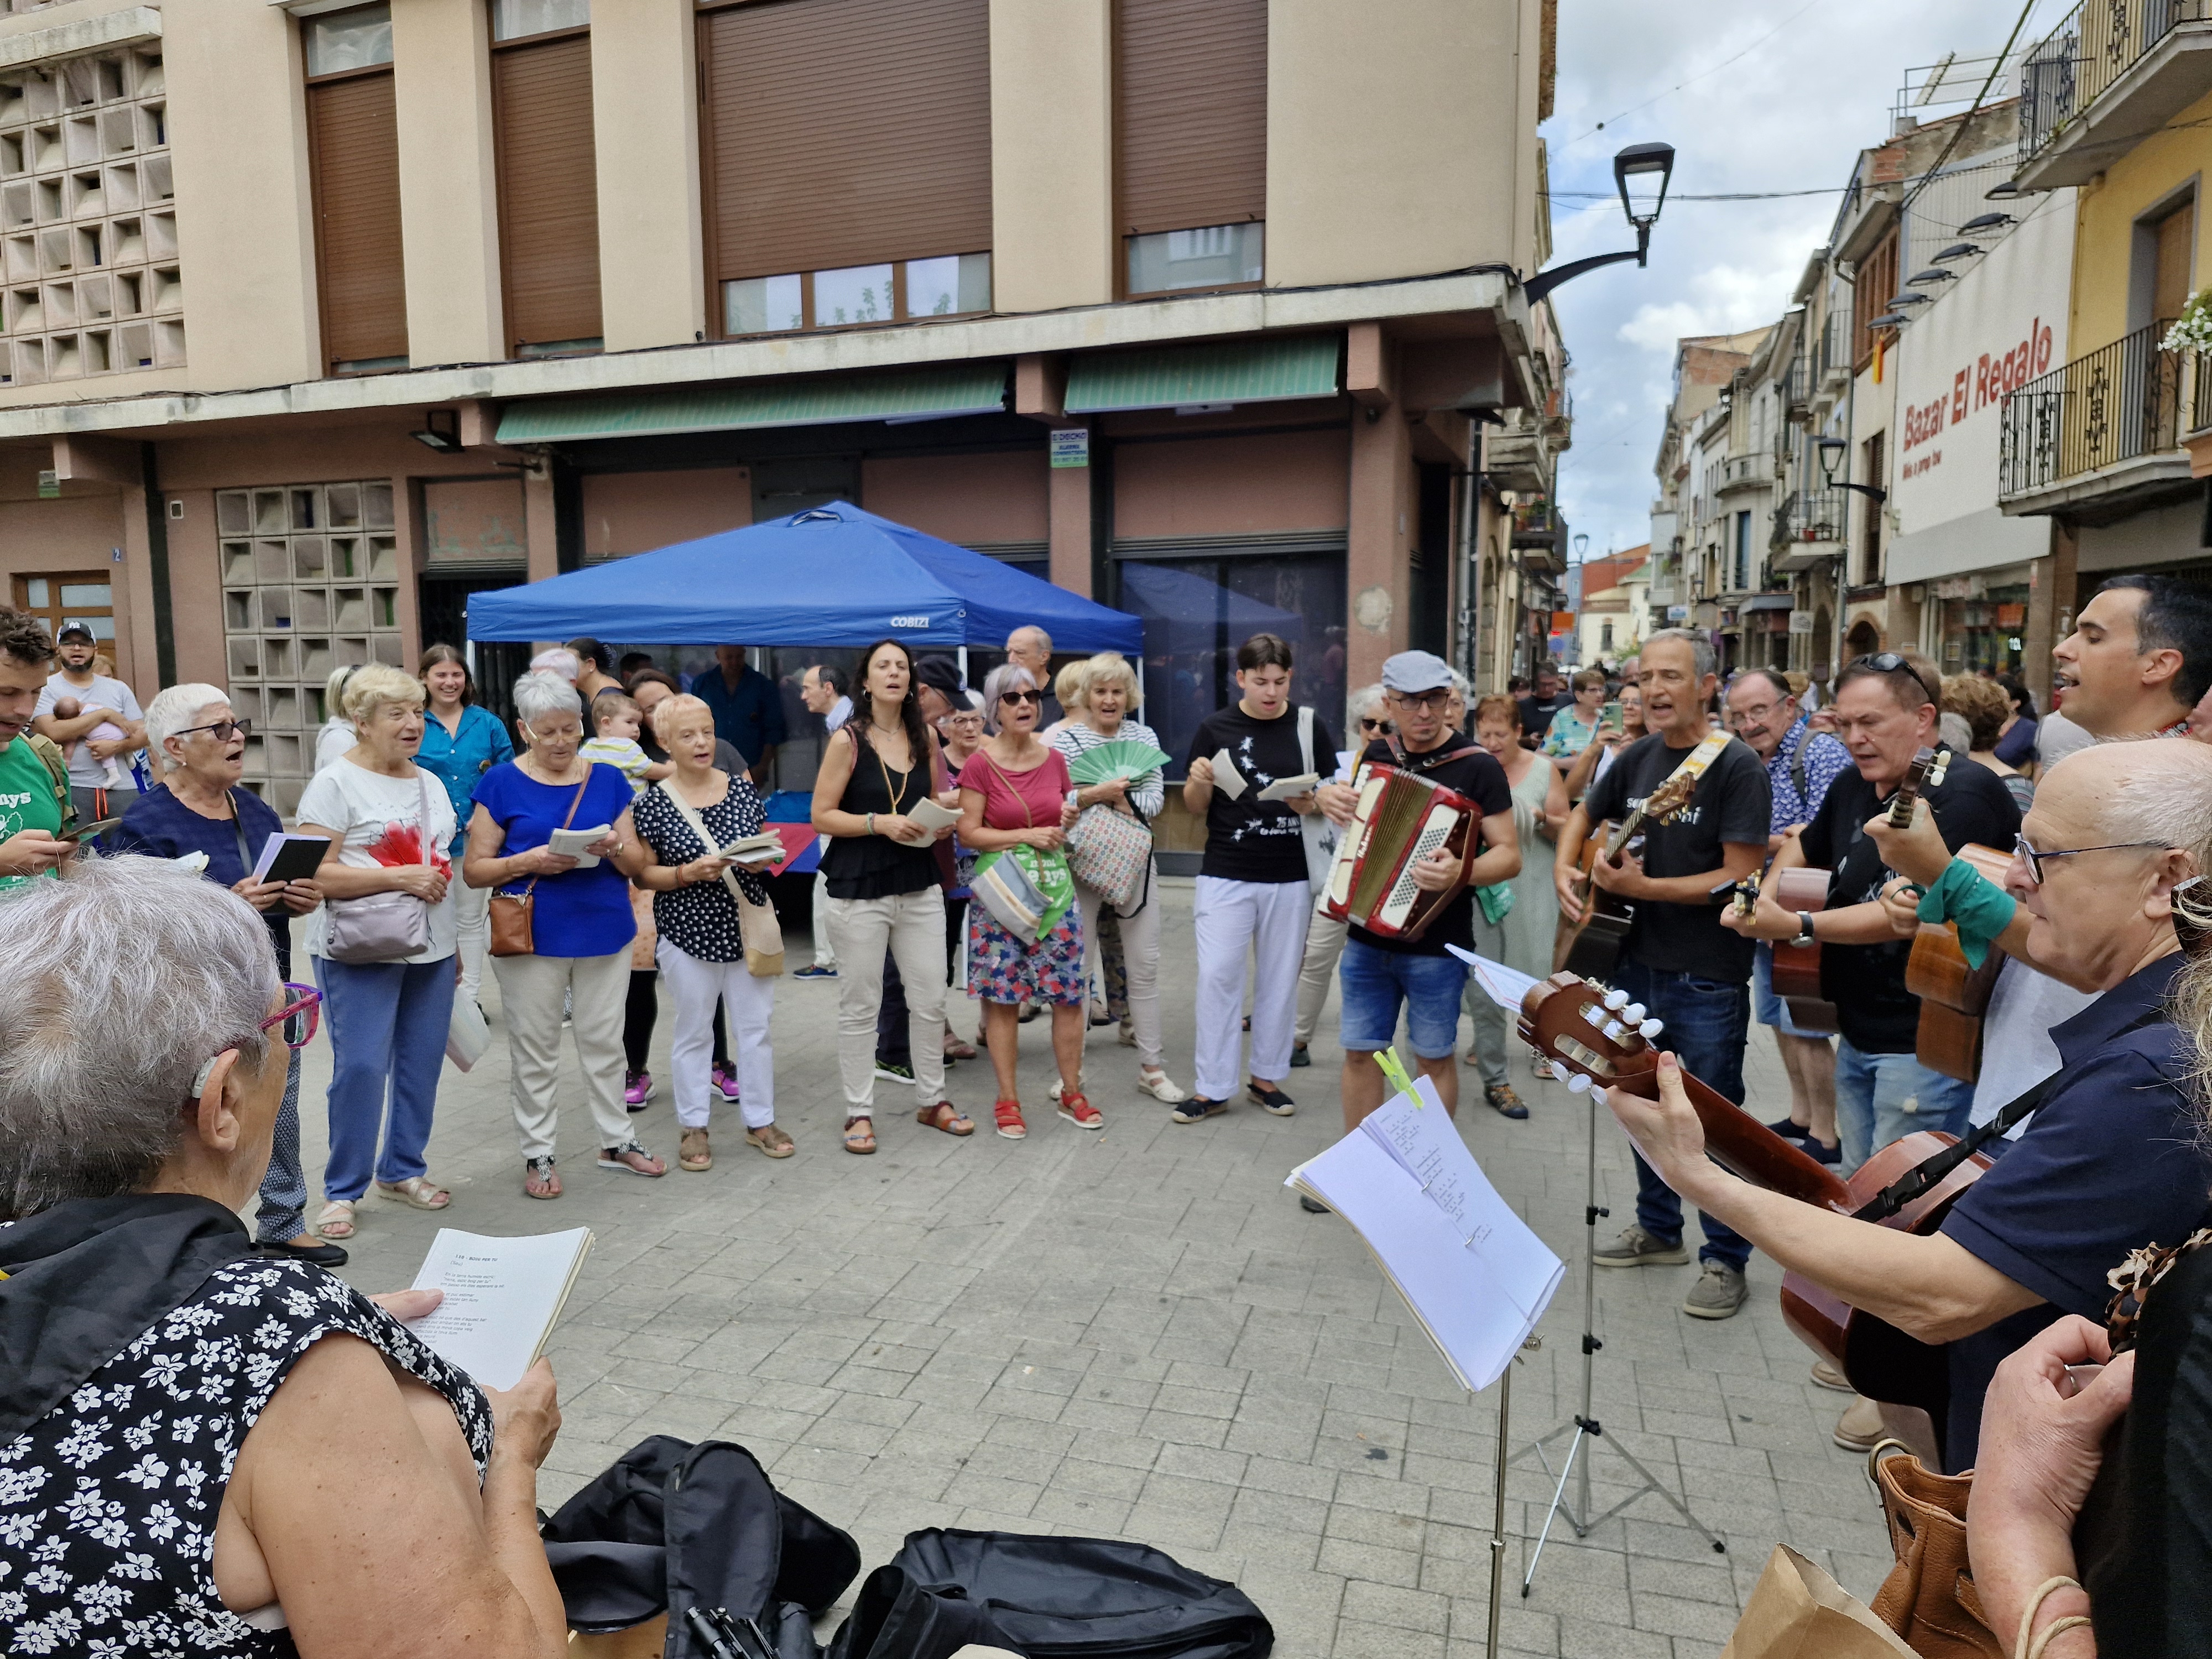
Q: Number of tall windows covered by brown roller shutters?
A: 4